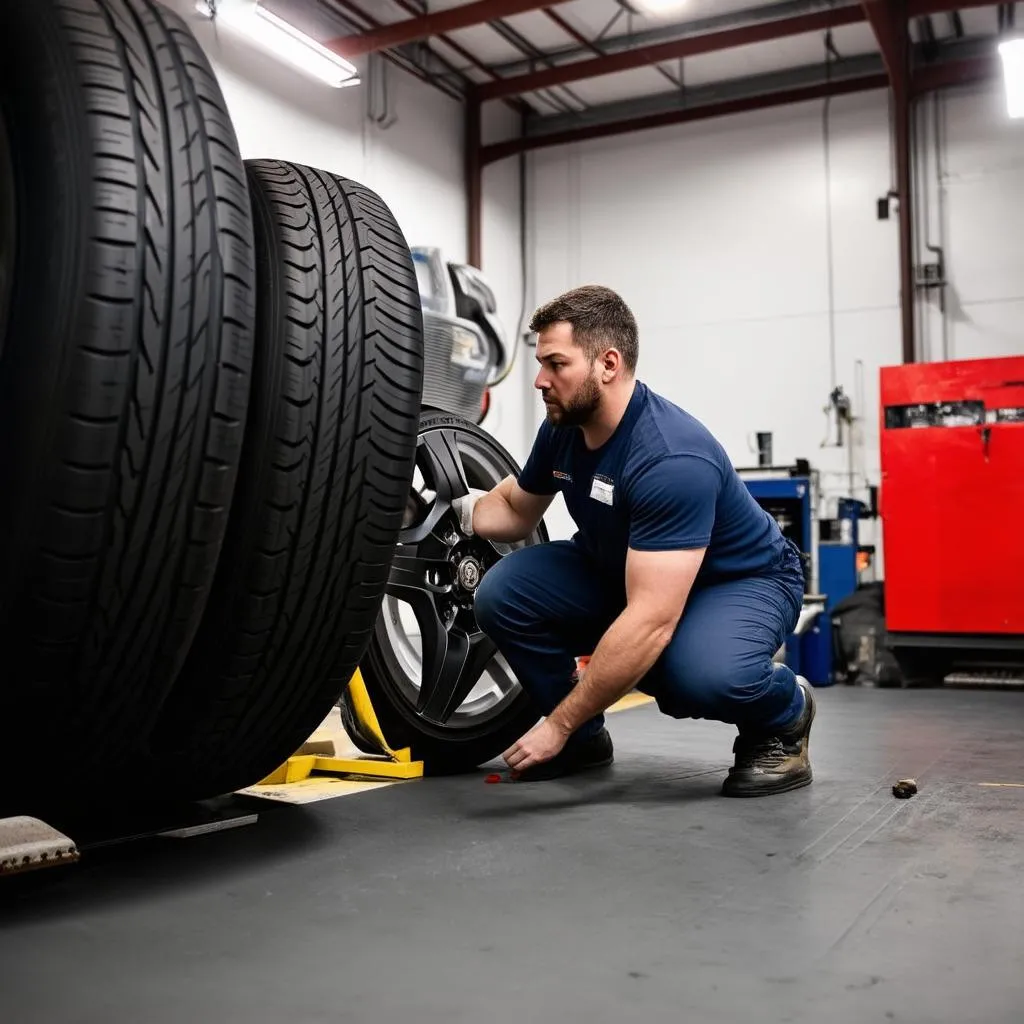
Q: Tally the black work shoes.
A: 2